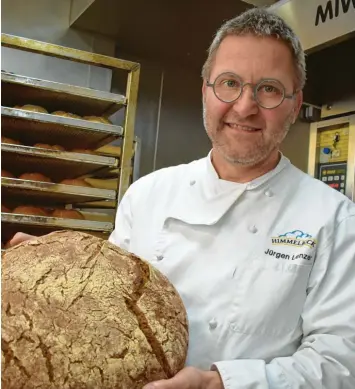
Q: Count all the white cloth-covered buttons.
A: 5